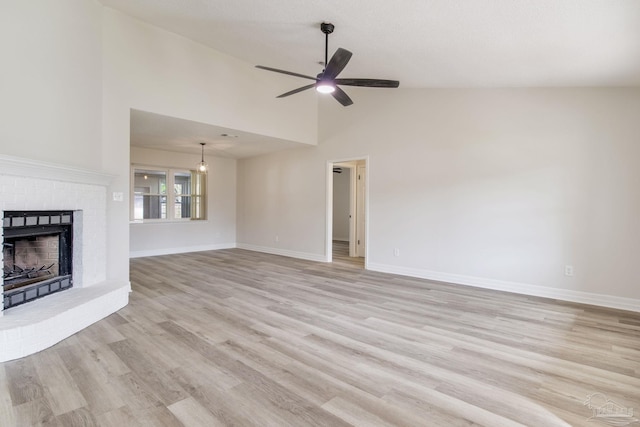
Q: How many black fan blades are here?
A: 5